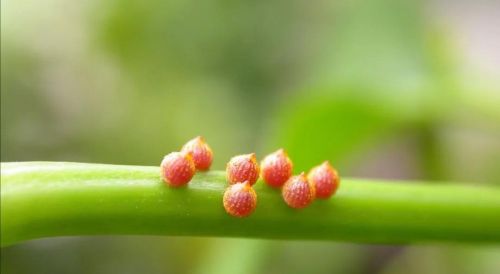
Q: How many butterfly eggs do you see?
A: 7